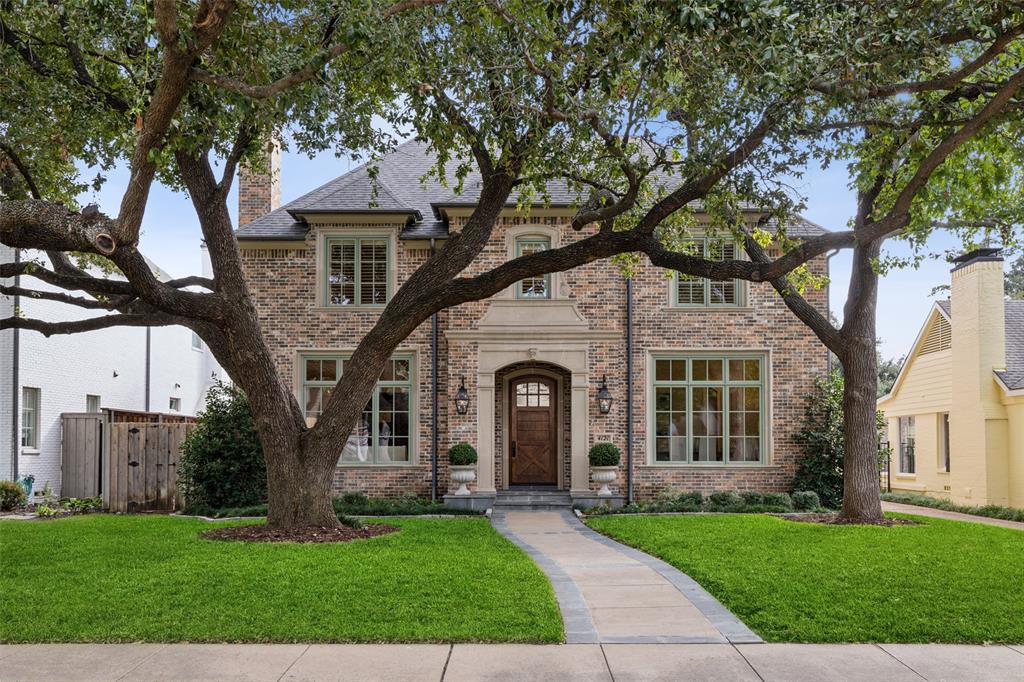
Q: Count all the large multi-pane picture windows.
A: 2